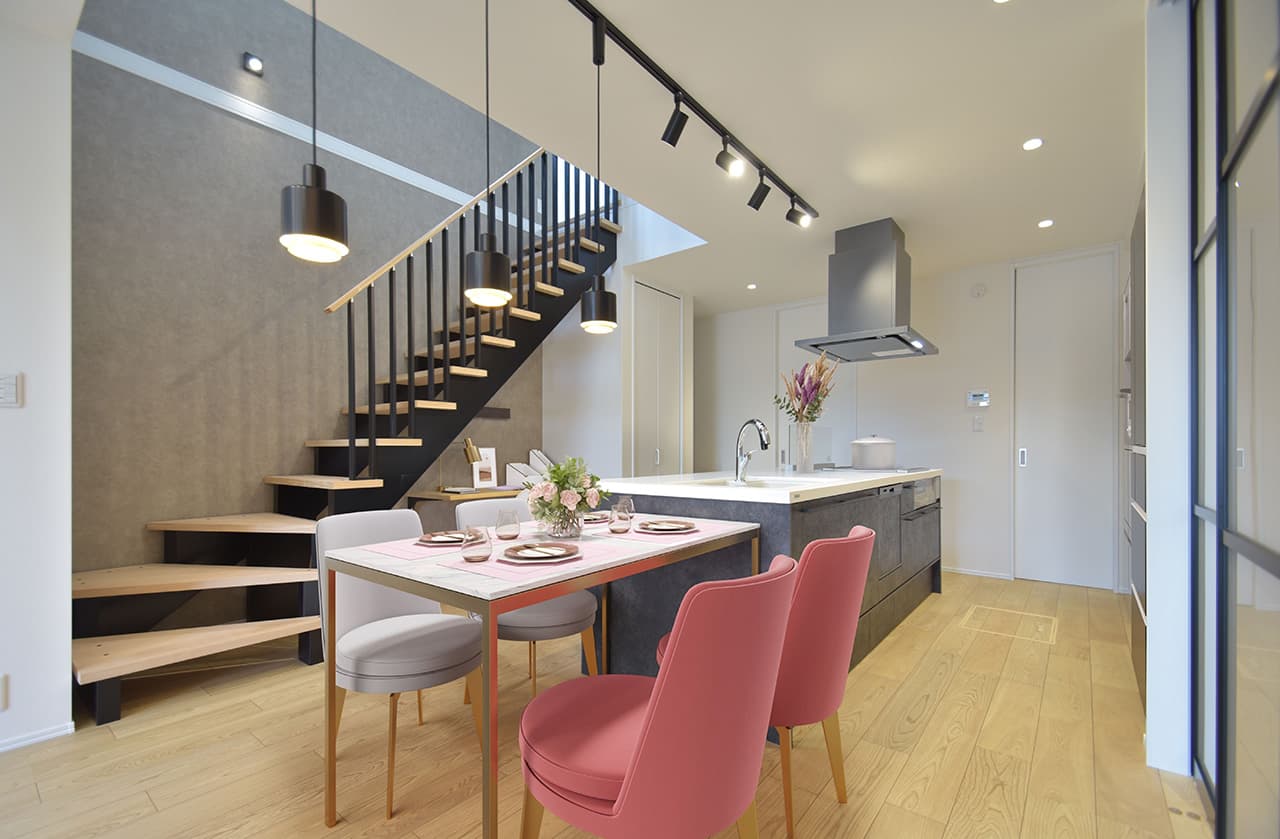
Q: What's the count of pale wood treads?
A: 13